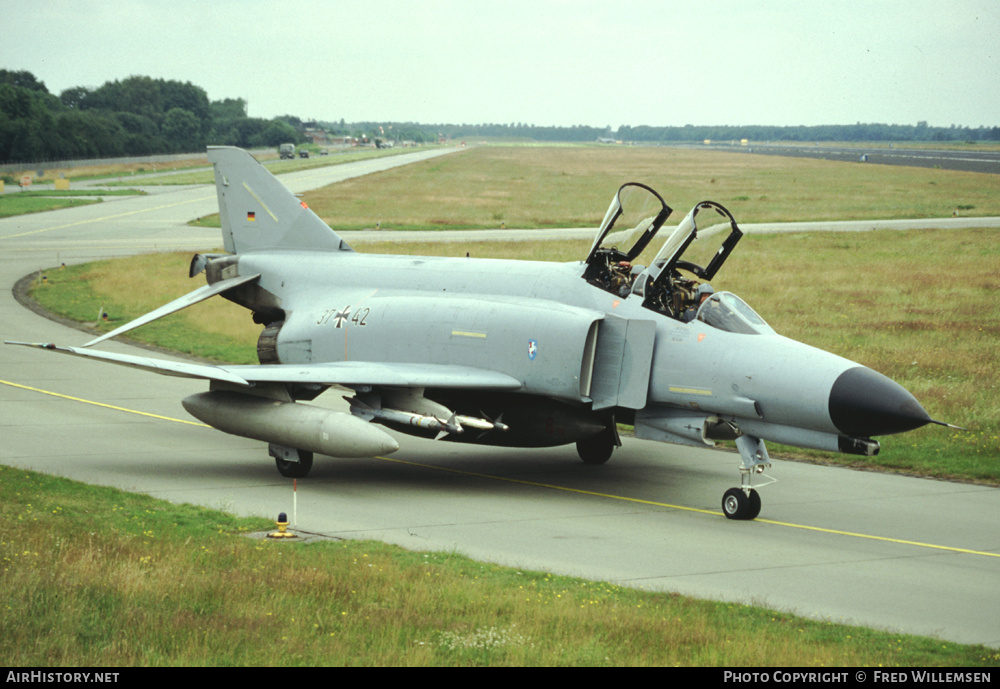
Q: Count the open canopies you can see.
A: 2